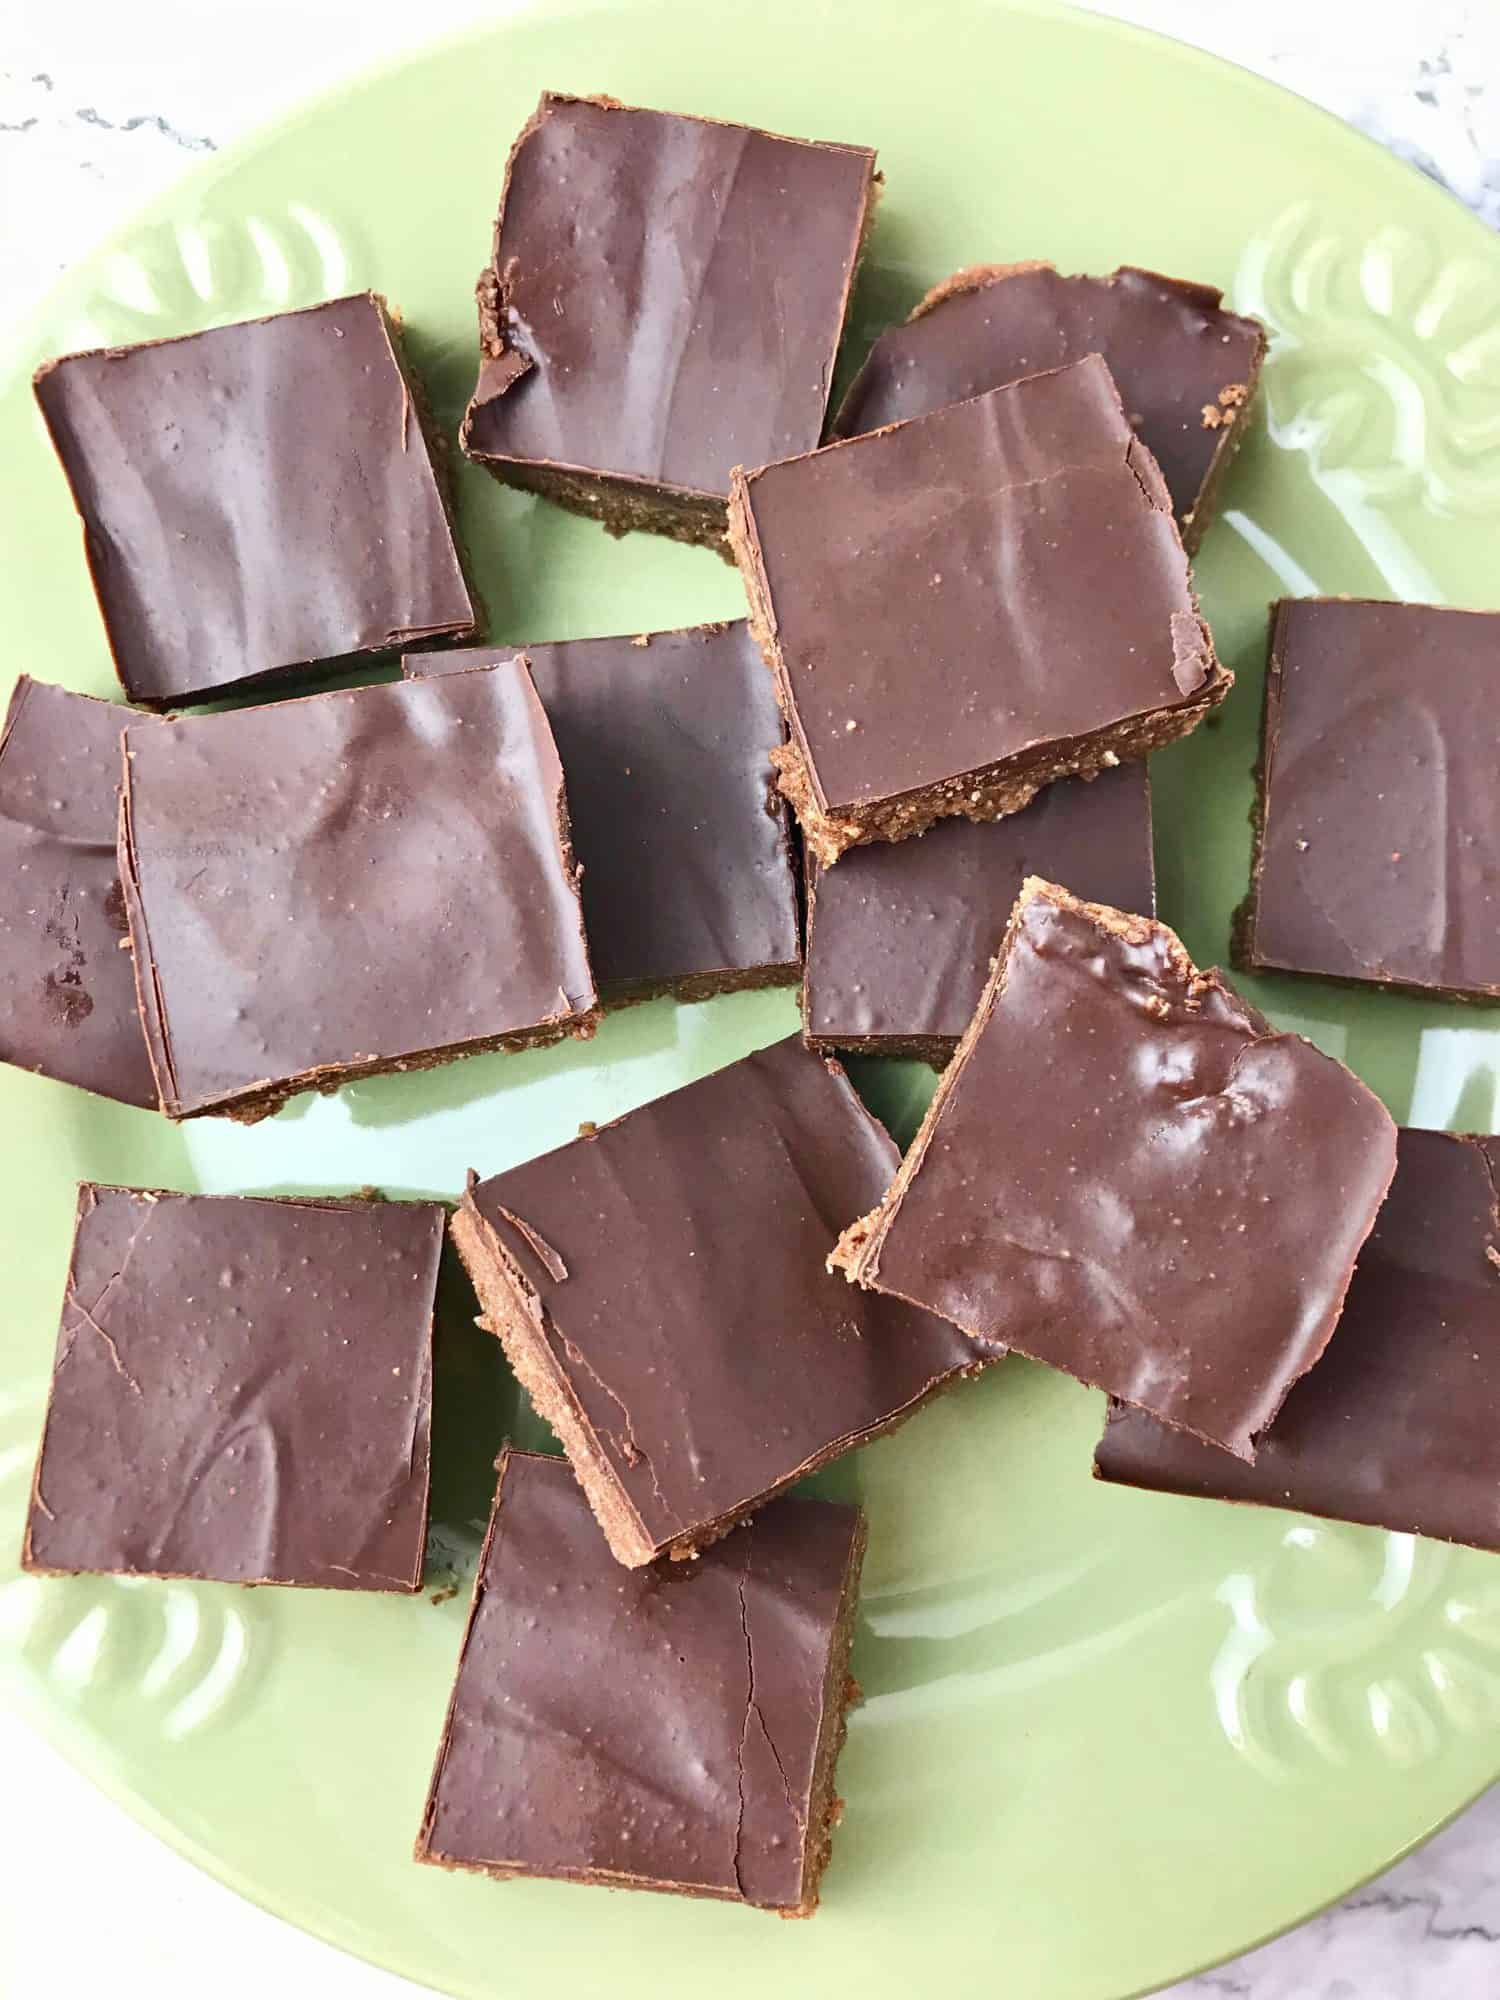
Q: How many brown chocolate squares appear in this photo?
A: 14